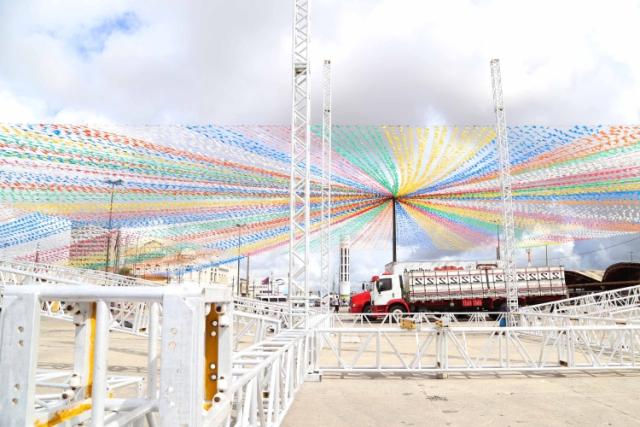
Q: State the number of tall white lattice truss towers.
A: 3